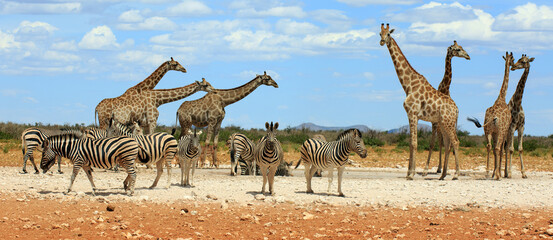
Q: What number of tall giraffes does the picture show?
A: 7